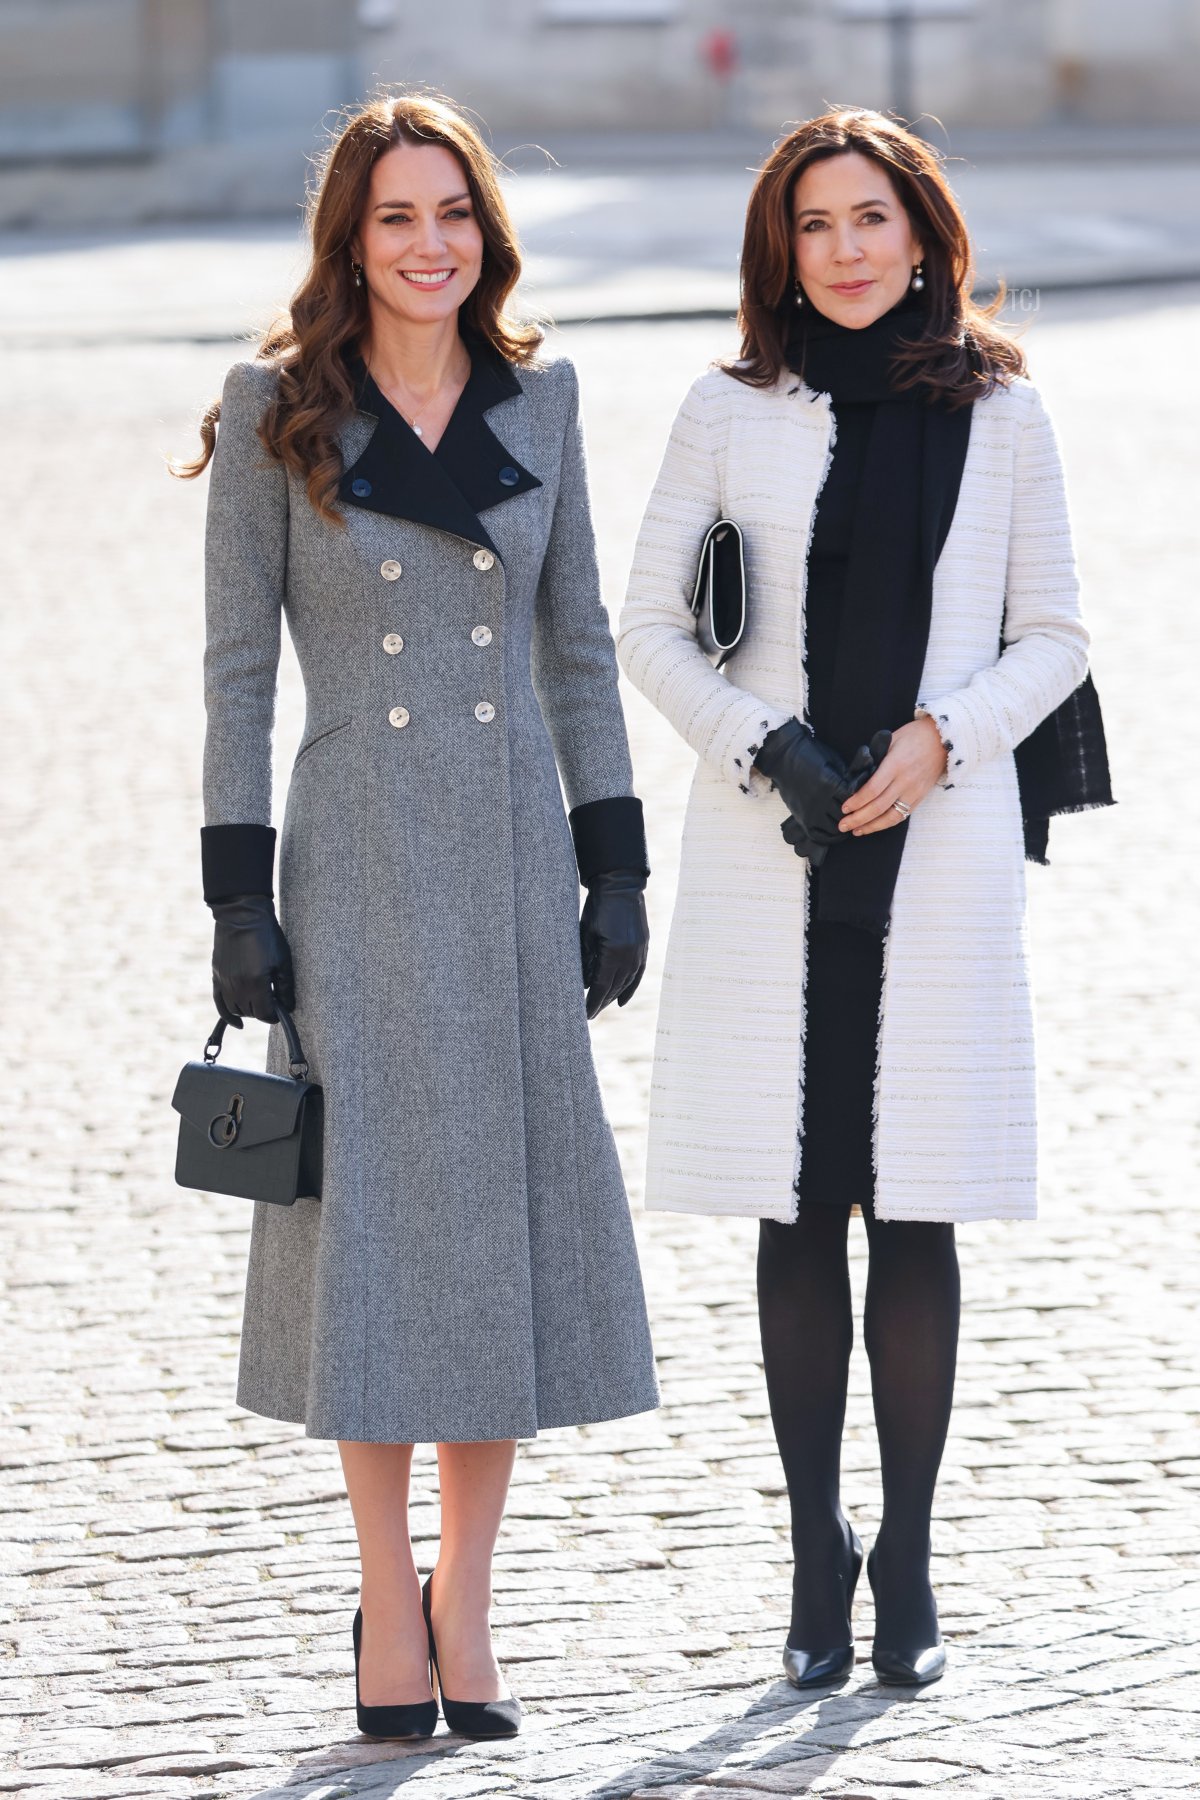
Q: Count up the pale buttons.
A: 6